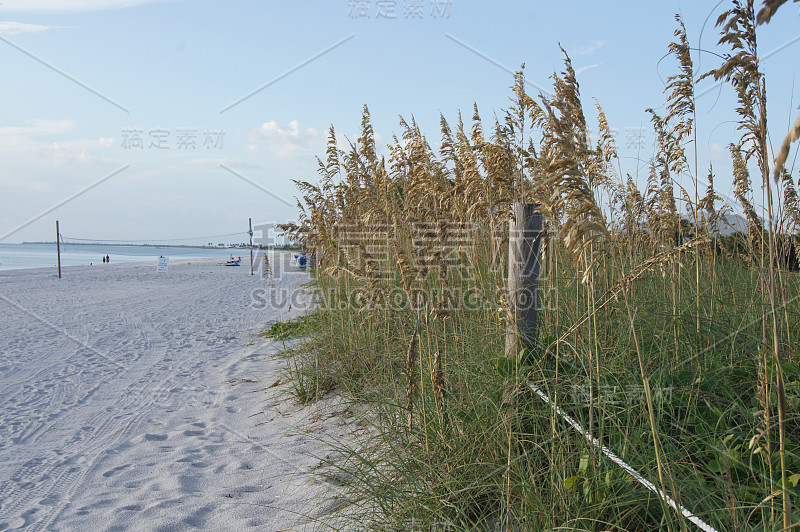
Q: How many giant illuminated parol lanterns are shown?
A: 0